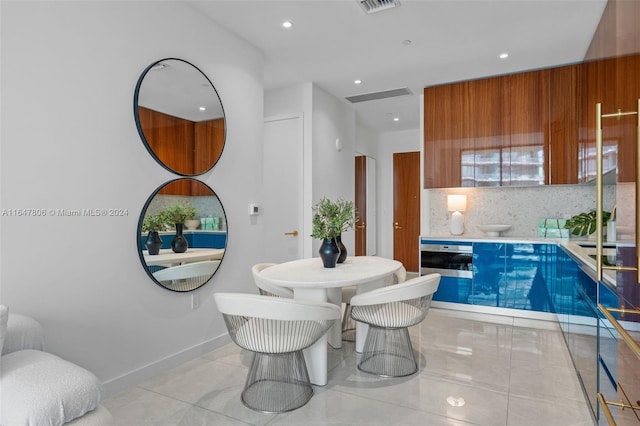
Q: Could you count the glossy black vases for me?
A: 2